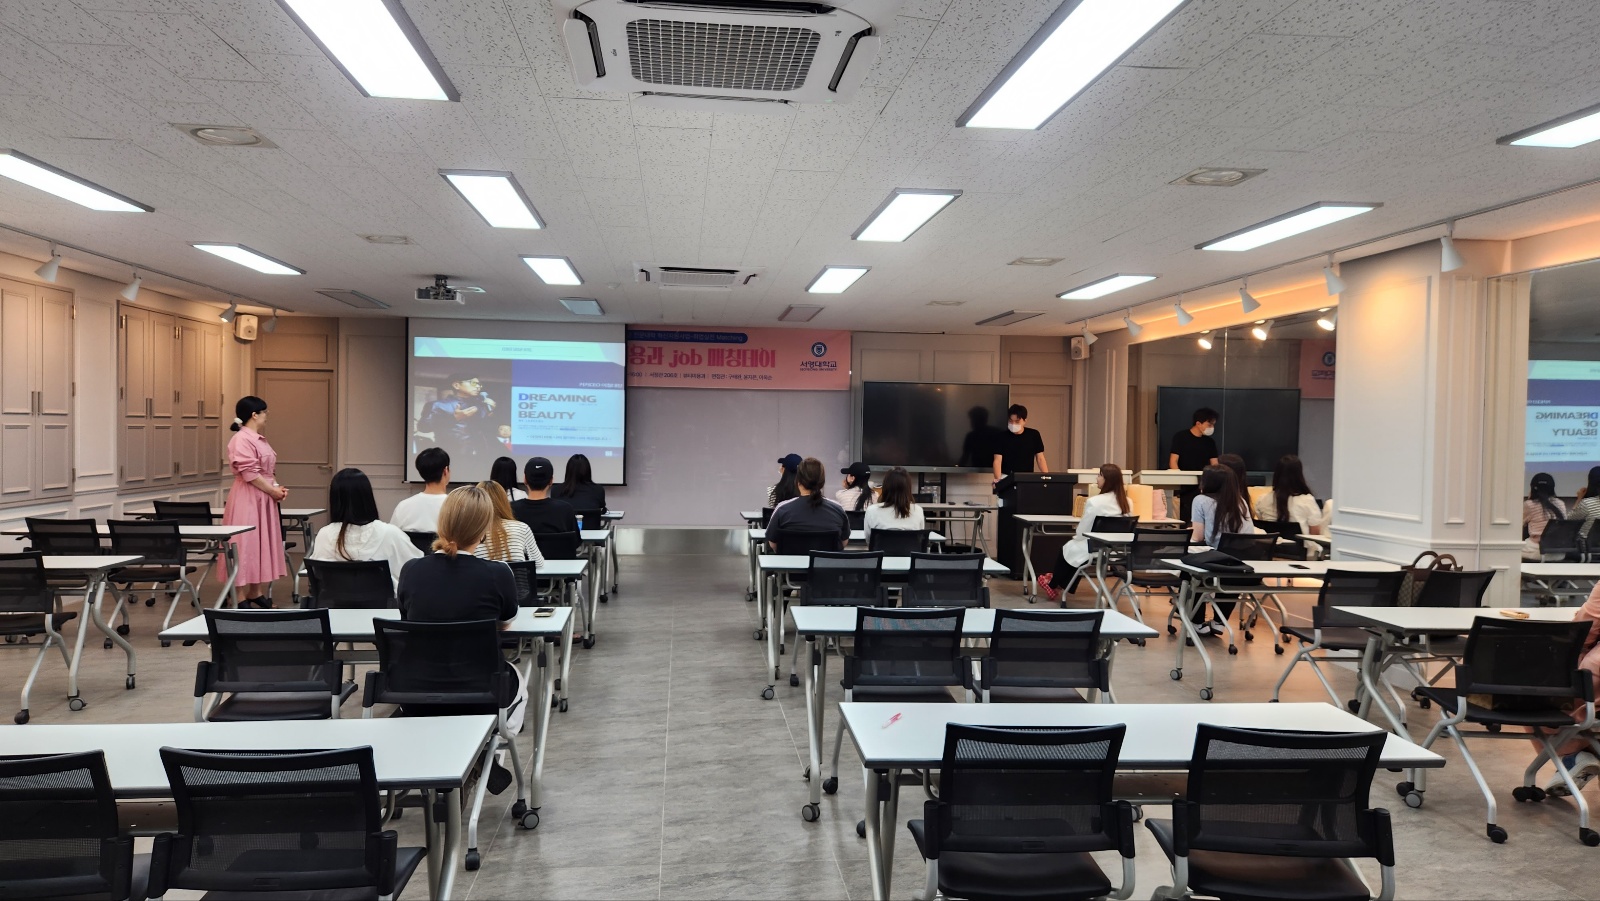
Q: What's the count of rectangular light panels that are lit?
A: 11